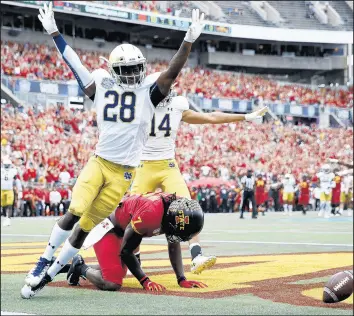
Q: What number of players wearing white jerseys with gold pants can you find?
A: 6